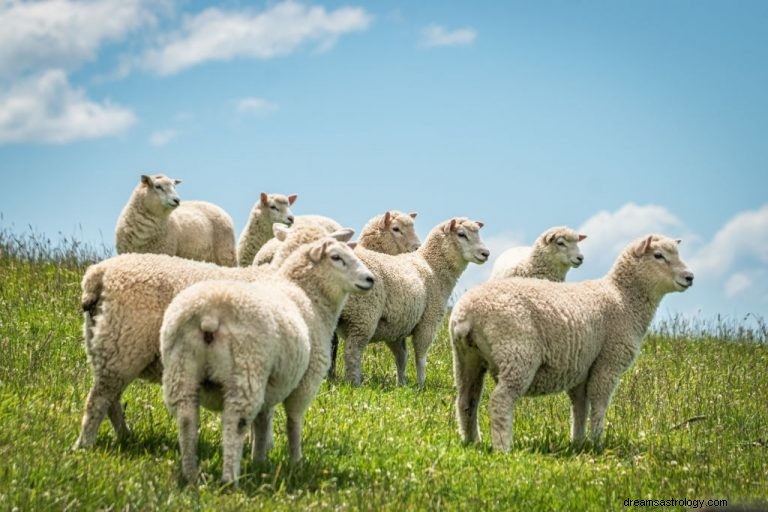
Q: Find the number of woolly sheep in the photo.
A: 8